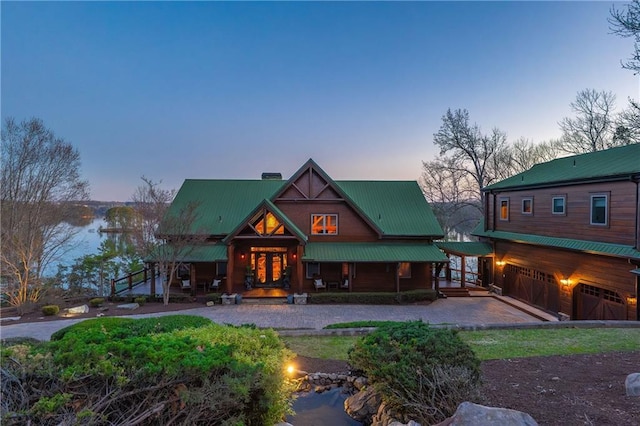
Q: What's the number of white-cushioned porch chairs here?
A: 4